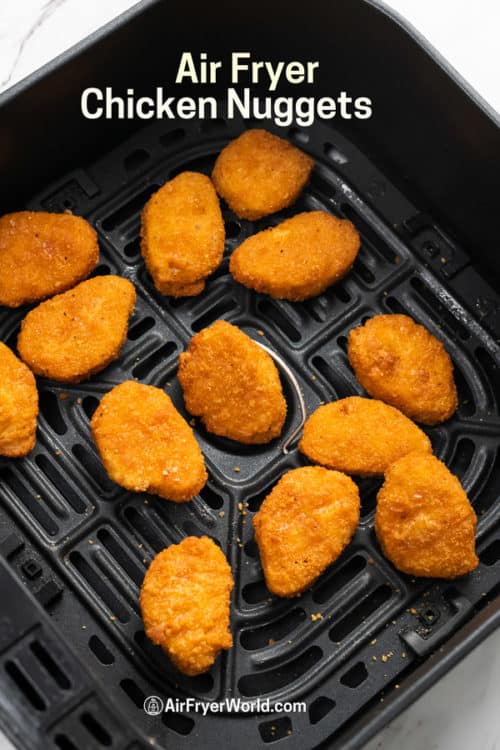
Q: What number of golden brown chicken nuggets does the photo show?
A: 13